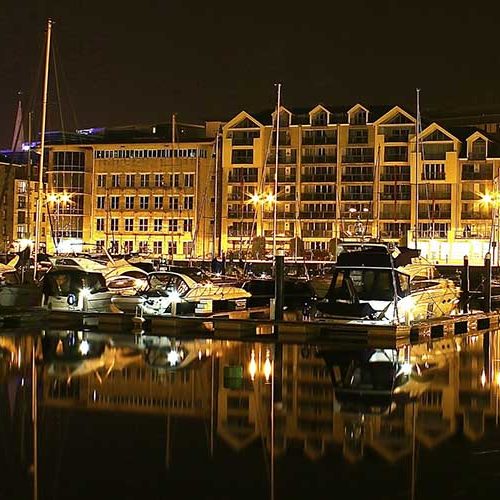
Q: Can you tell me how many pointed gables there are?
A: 7